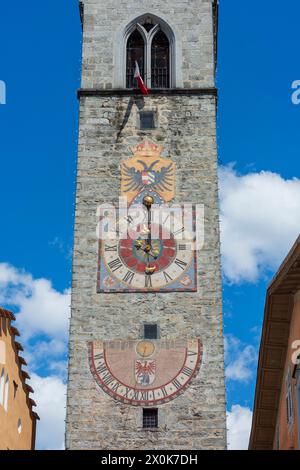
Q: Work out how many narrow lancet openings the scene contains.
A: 2